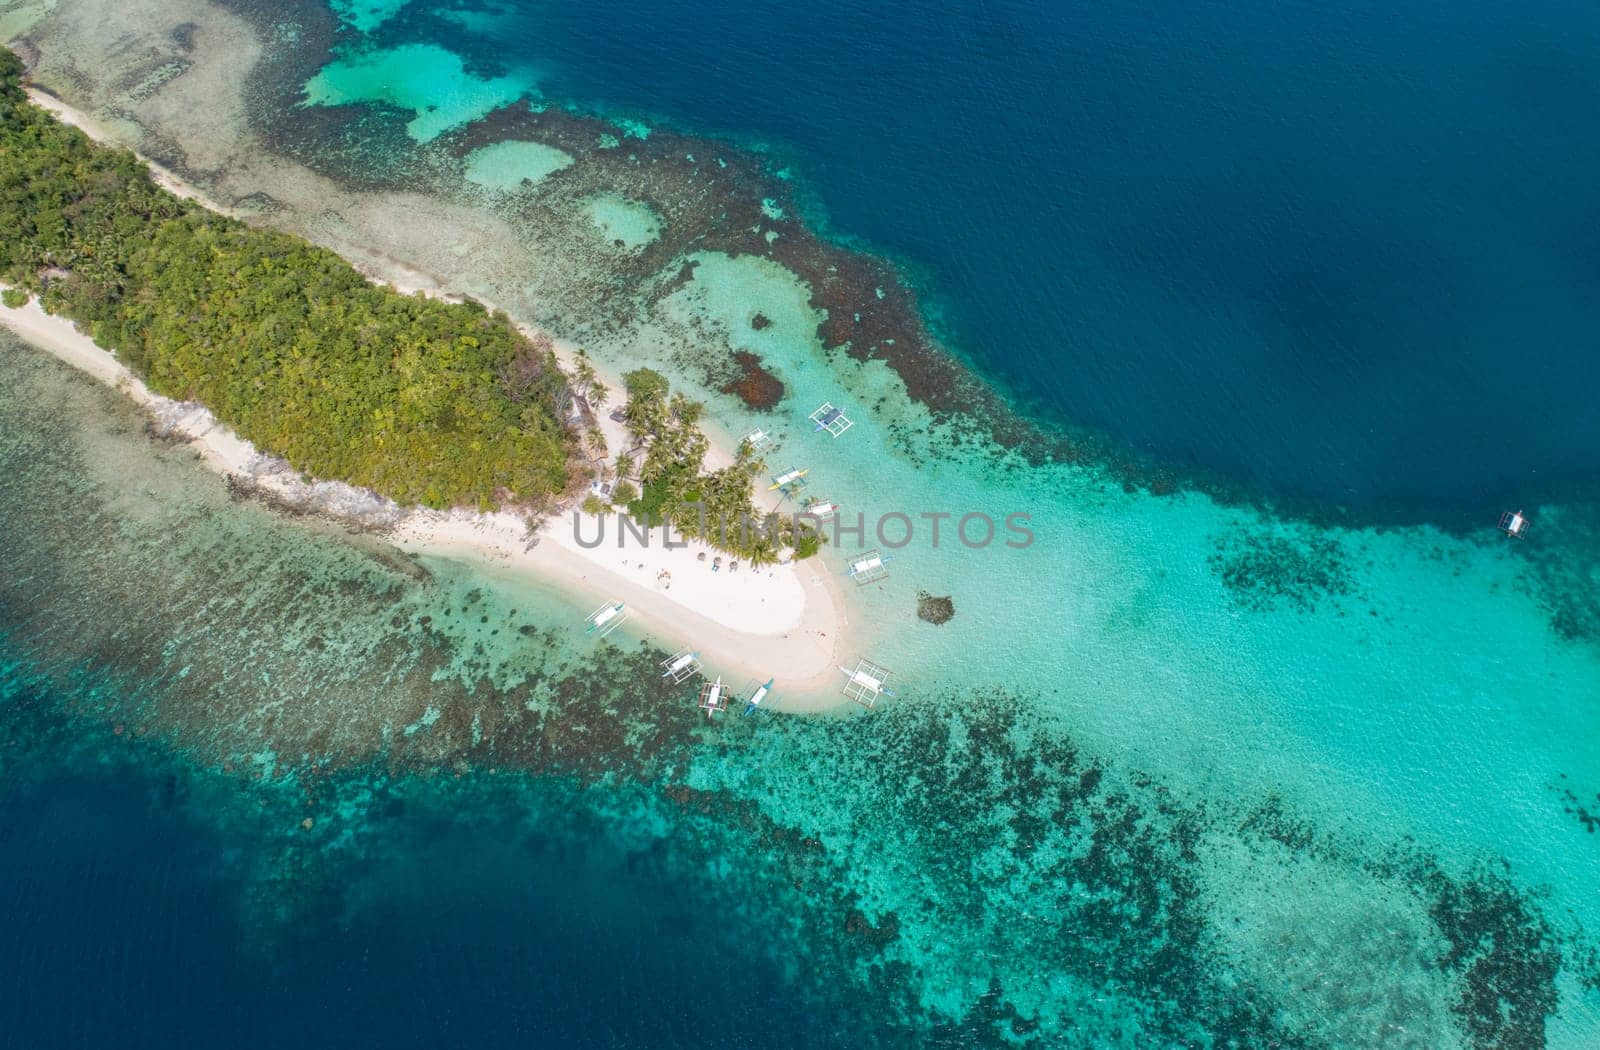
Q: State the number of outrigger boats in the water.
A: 11